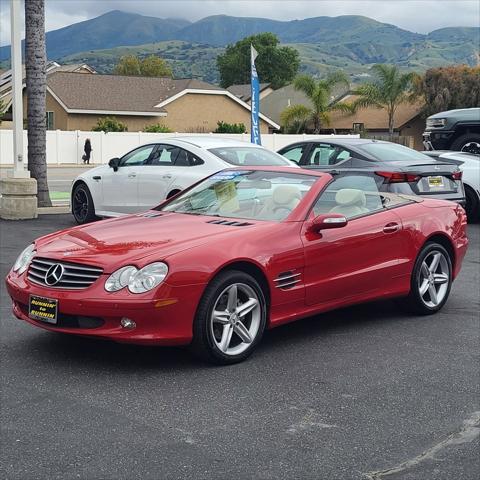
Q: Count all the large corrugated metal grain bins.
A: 0